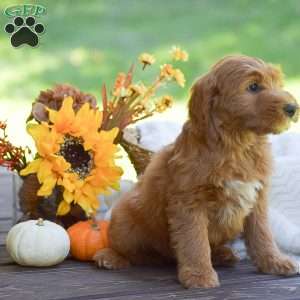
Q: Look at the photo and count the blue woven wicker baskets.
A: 0